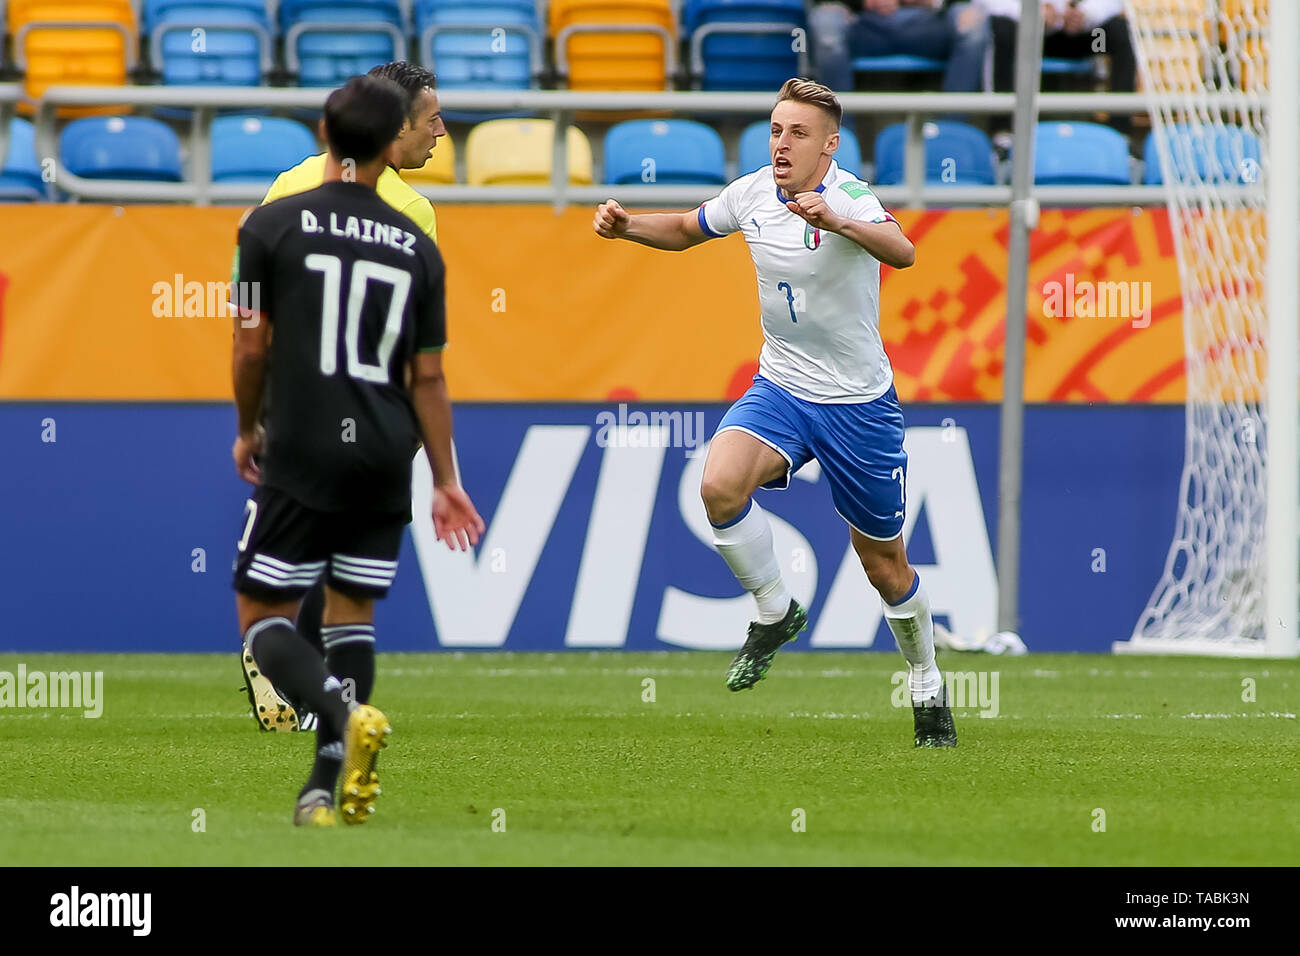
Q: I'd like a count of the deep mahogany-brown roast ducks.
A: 0